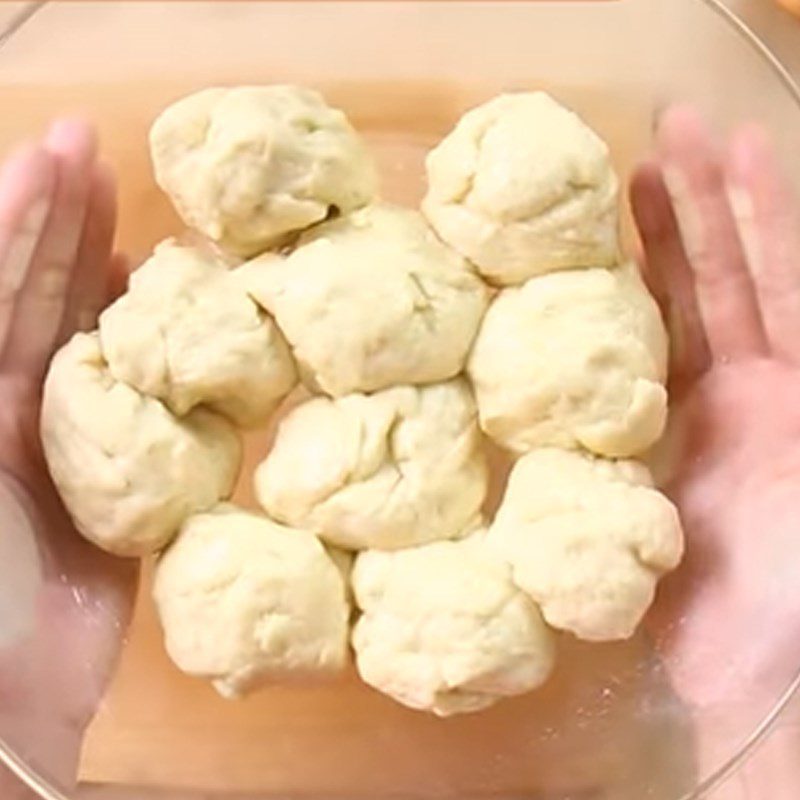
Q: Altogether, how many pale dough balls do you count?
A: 10